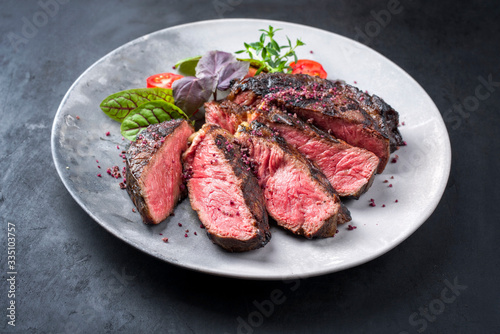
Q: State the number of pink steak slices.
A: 5